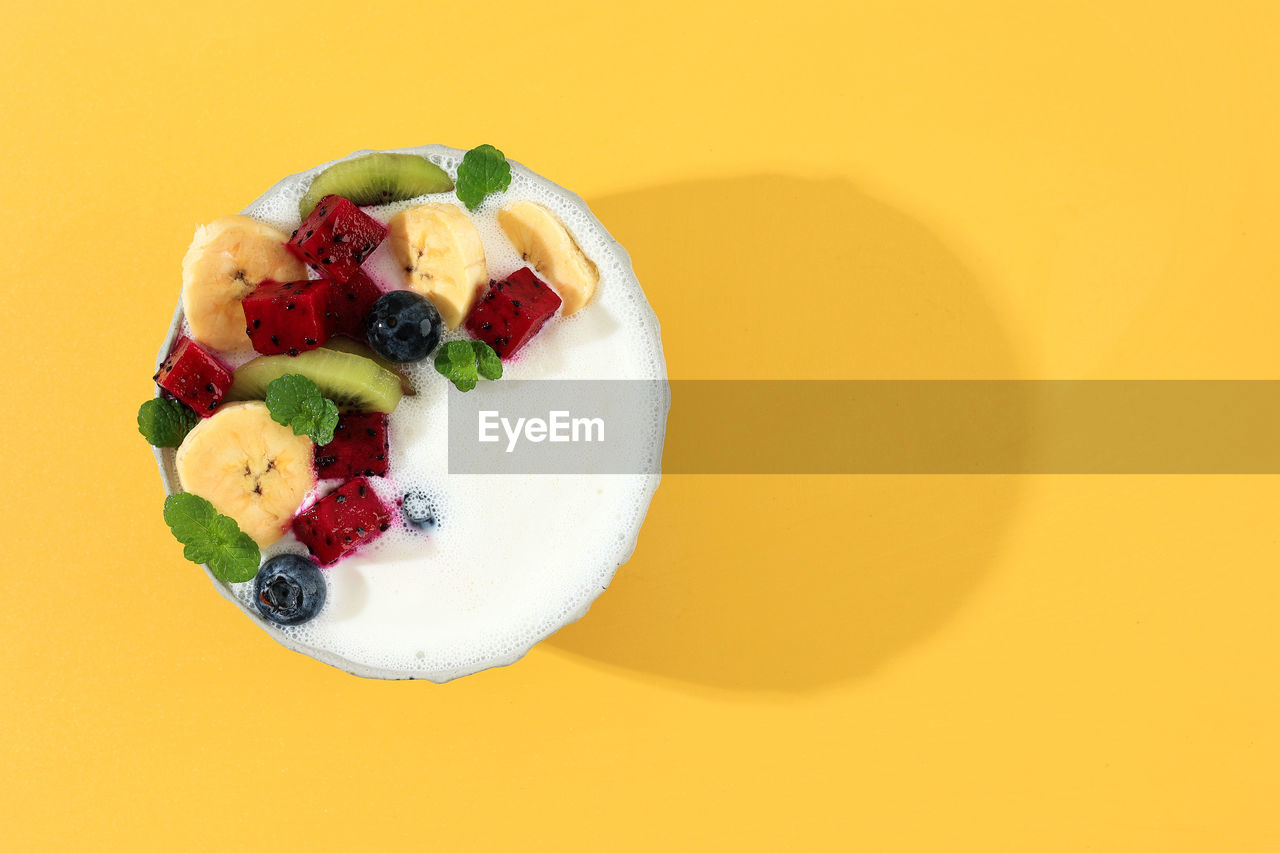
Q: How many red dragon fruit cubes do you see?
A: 7